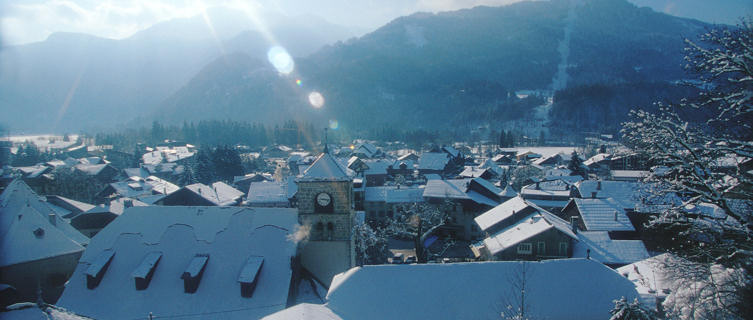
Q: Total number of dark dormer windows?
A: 4